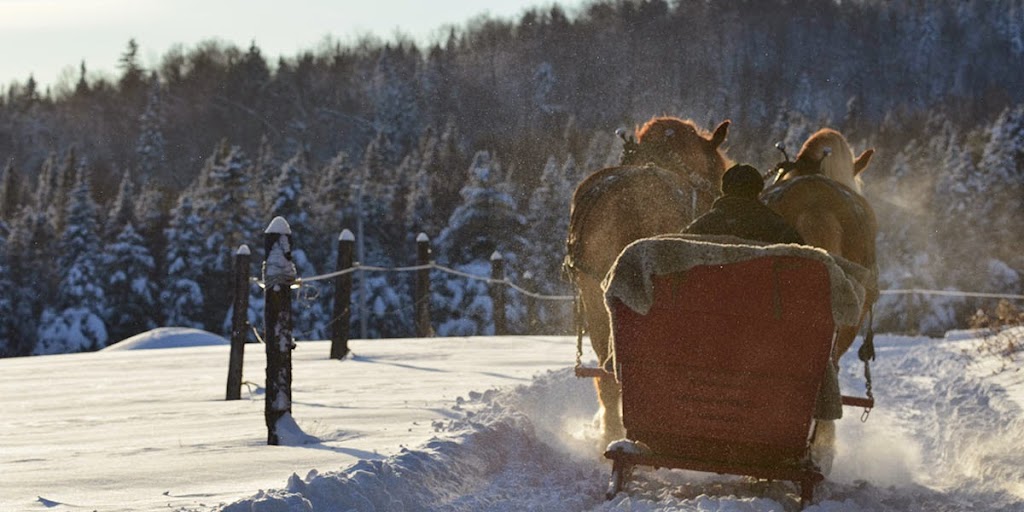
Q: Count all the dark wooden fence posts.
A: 6